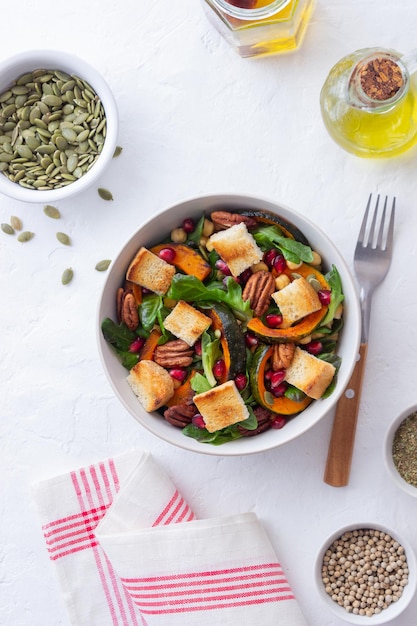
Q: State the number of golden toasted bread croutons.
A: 7